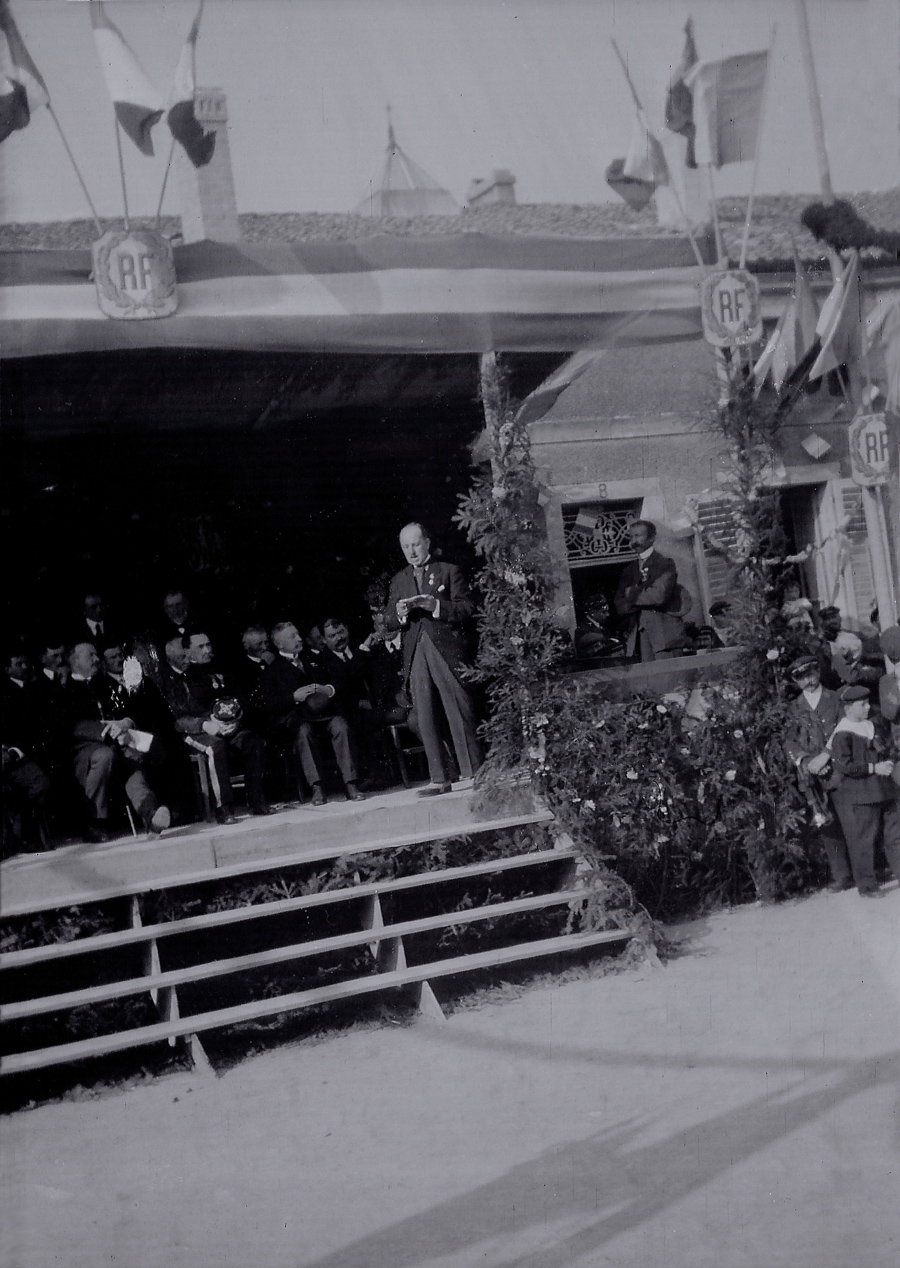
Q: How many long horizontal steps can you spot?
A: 4